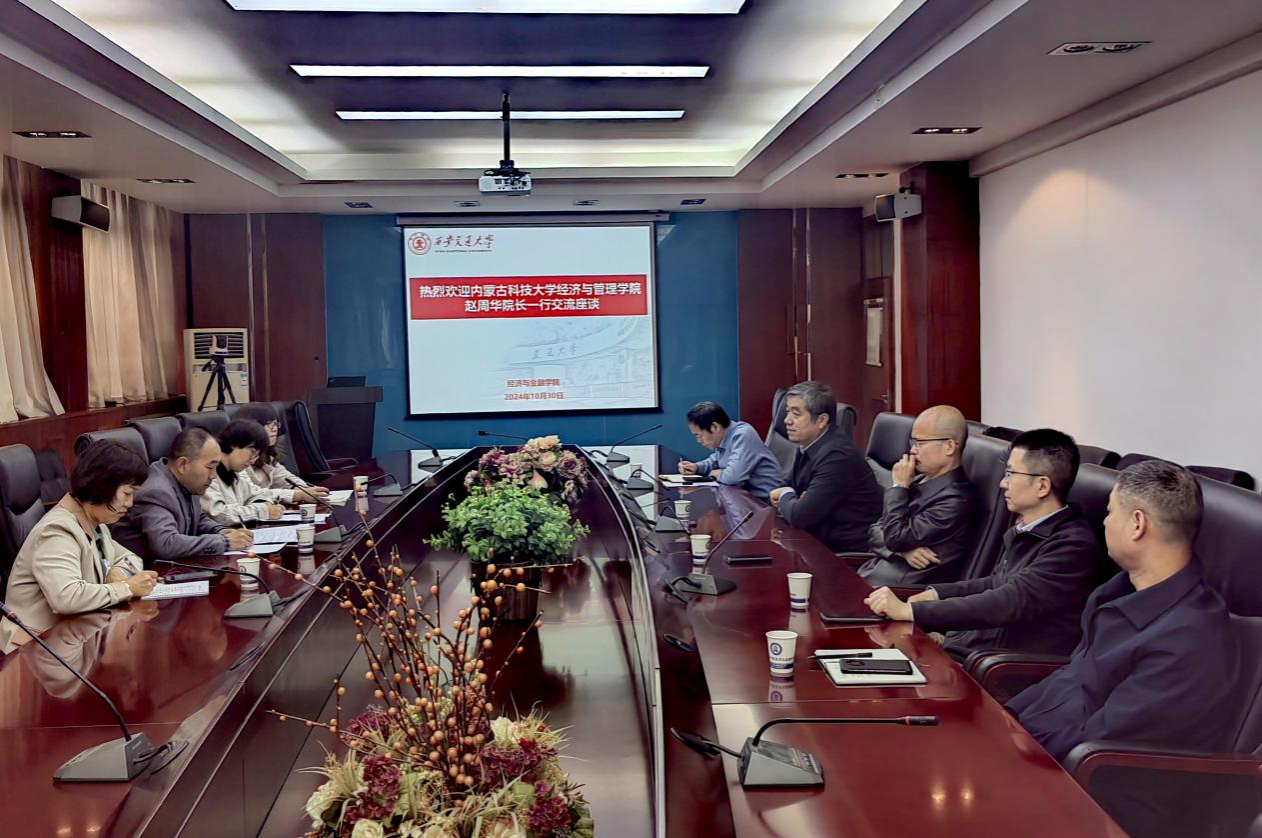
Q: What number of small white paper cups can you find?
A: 9